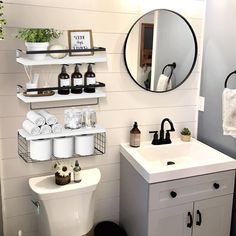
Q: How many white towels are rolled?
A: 5